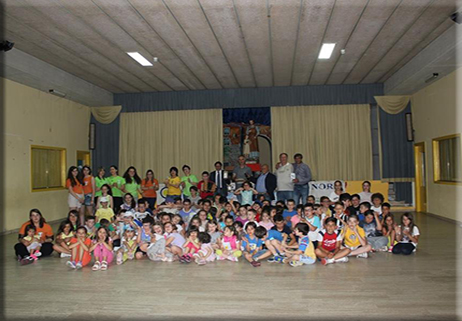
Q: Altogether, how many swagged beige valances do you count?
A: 2